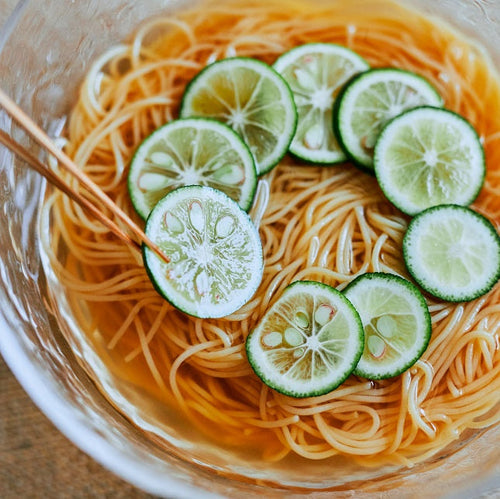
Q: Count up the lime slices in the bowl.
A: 9